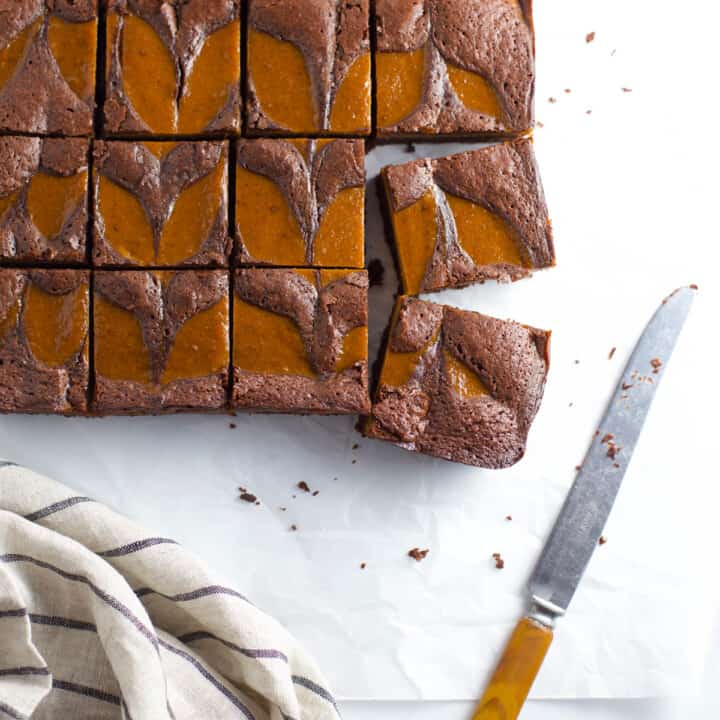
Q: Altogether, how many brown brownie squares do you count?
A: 12